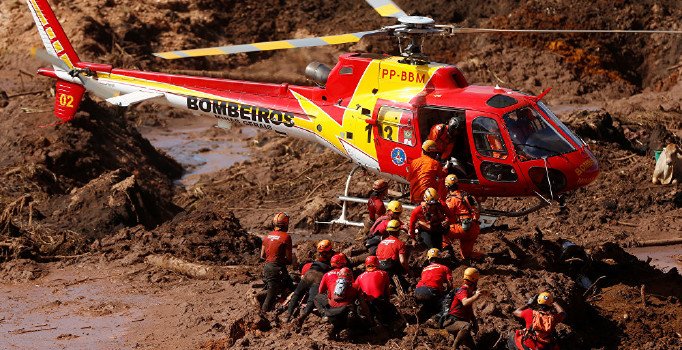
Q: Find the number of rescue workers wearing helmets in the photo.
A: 15